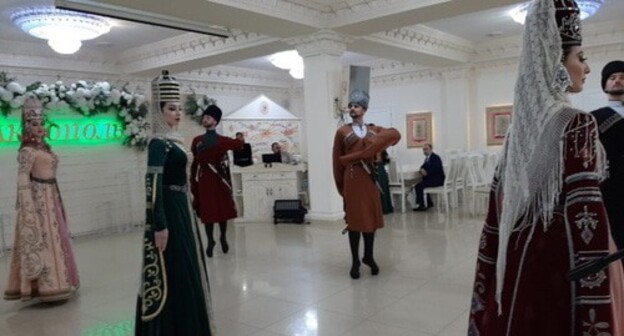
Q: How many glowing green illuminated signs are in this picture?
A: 1